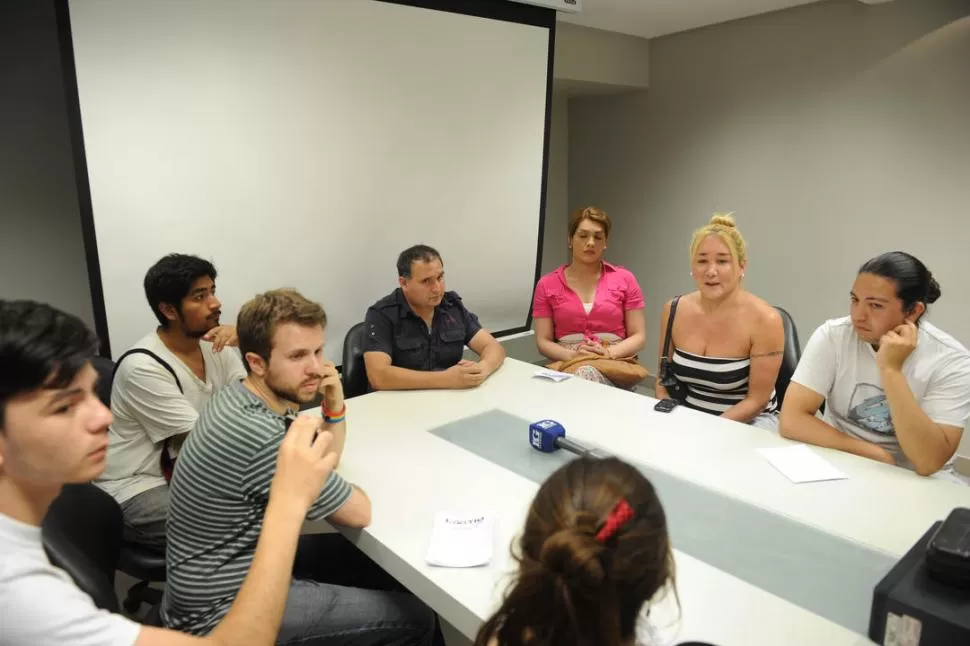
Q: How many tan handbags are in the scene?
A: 1